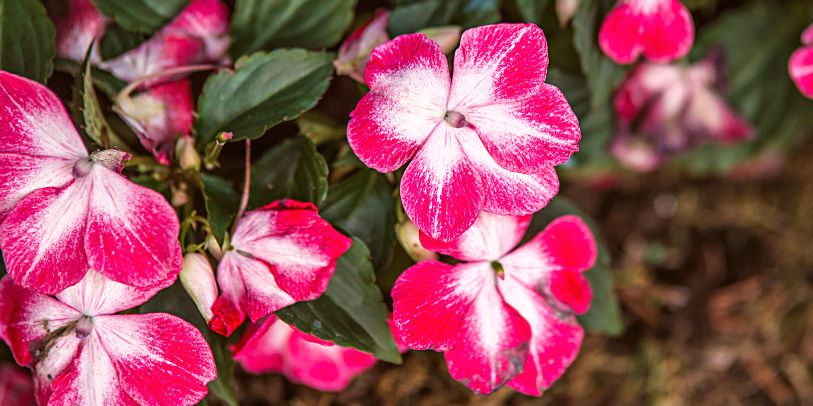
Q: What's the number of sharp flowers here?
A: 5